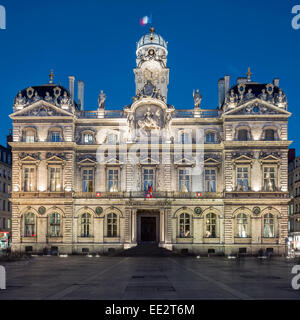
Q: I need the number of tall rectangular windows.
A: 9